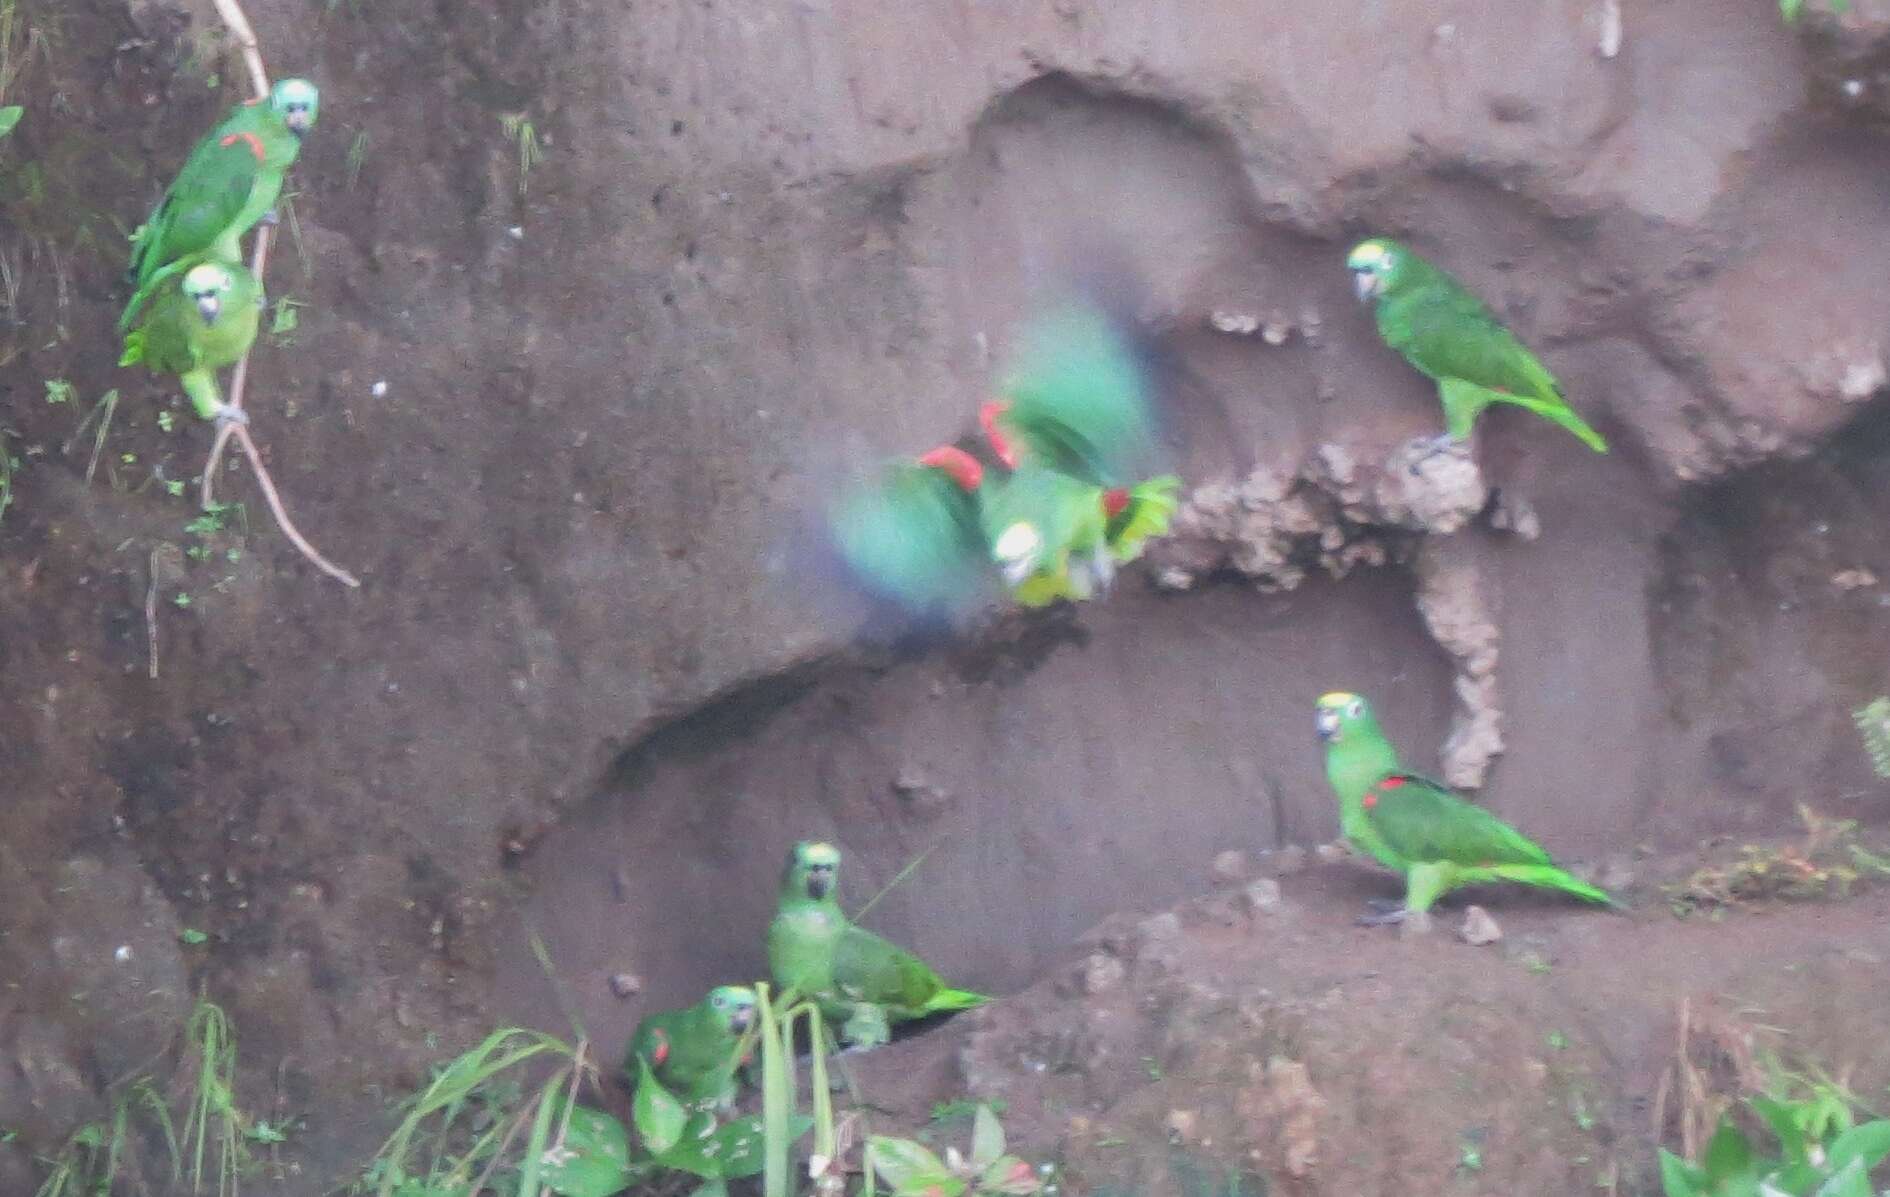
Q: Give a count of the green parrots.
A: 7